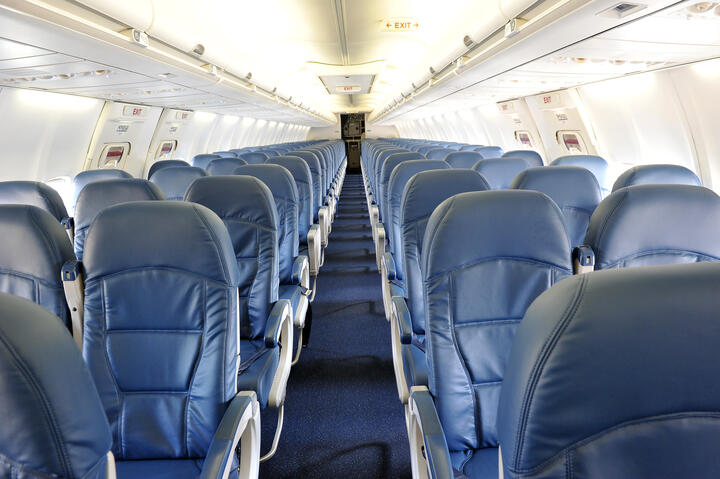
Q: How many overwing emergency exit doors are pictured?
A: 4